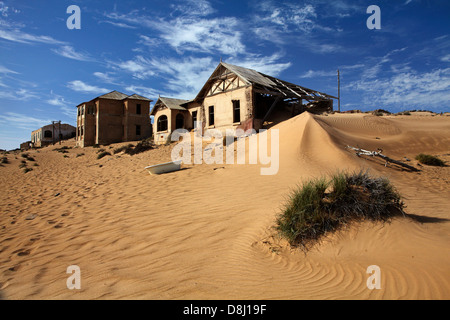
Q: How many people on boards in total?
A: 0